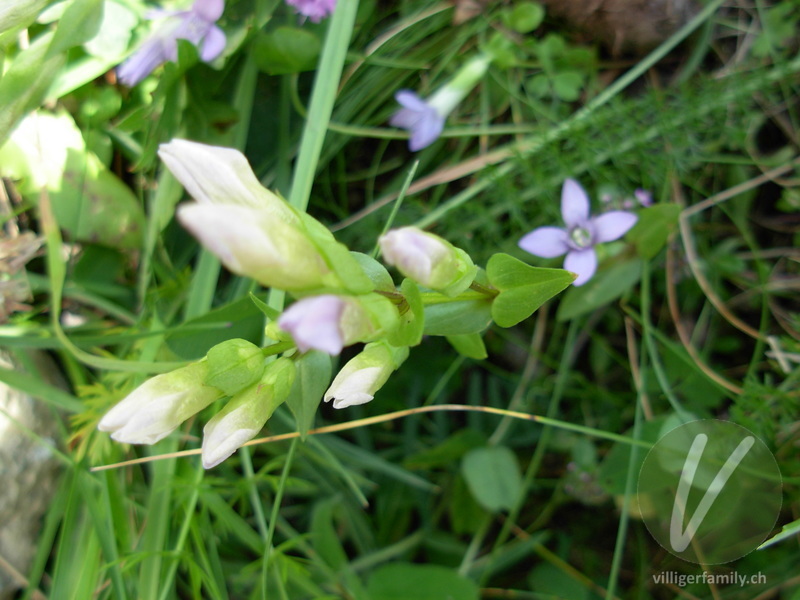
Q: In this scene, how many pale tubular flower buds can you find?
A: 7